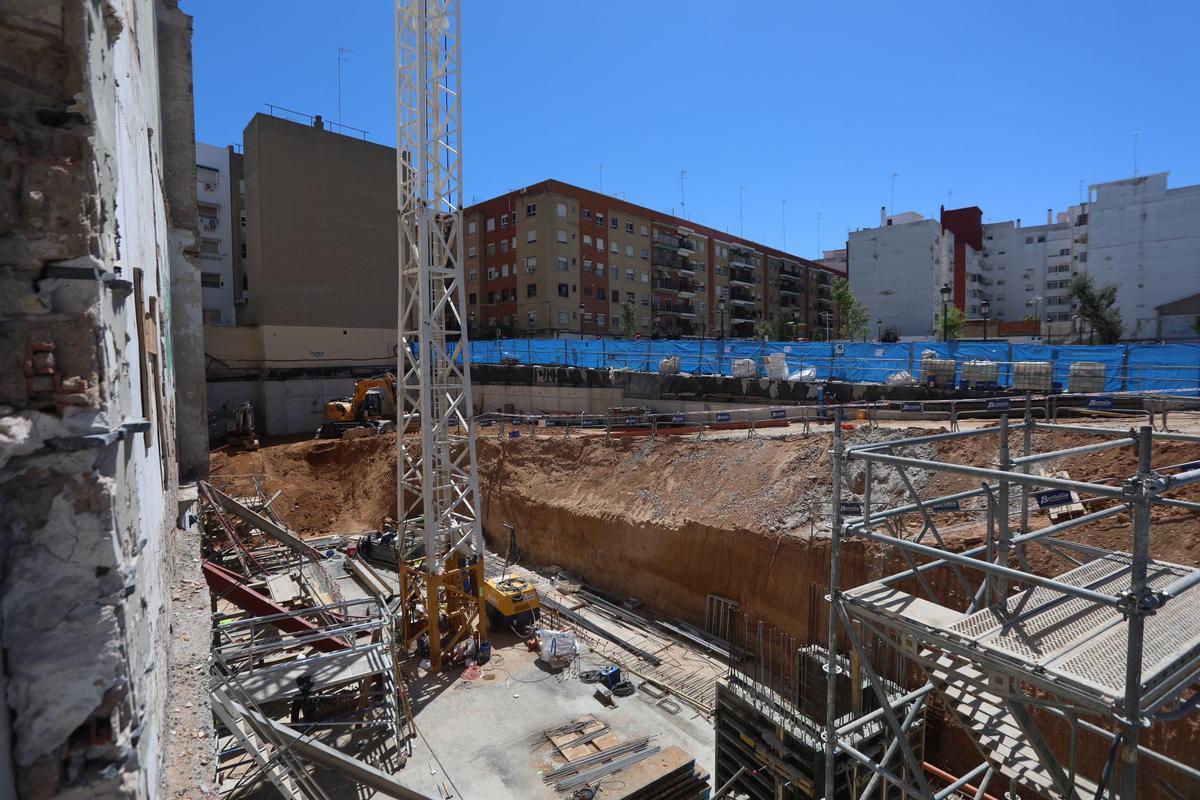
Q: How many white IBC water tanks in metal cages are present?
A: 4